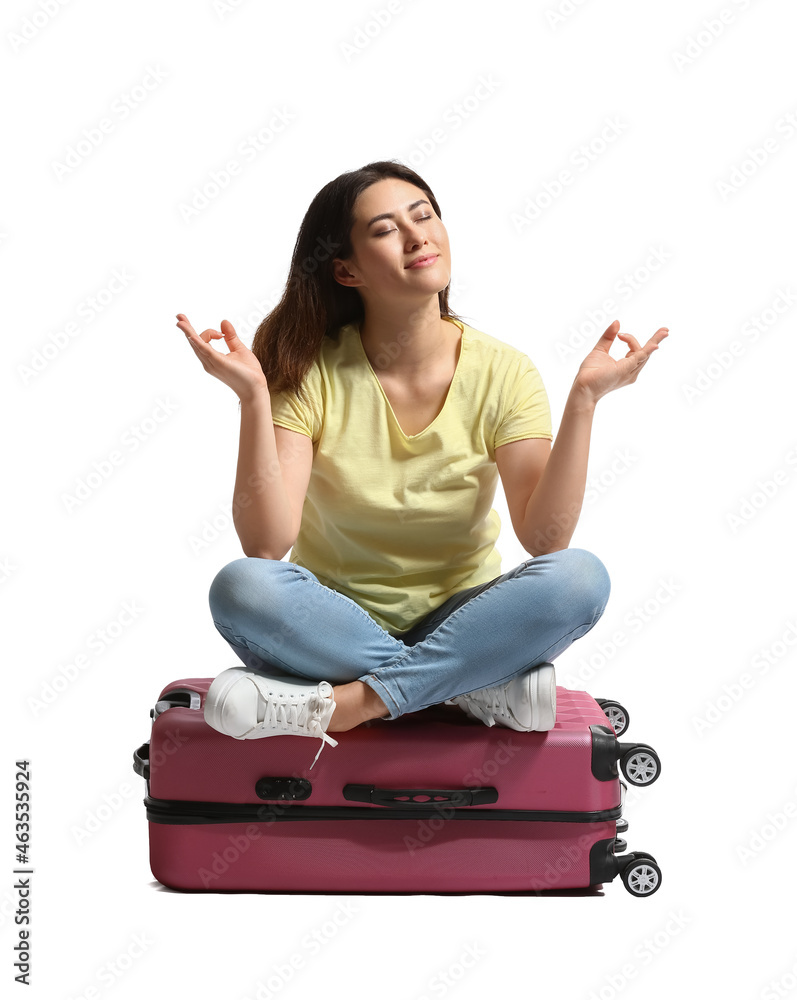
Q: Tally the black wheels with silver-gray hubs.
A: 3